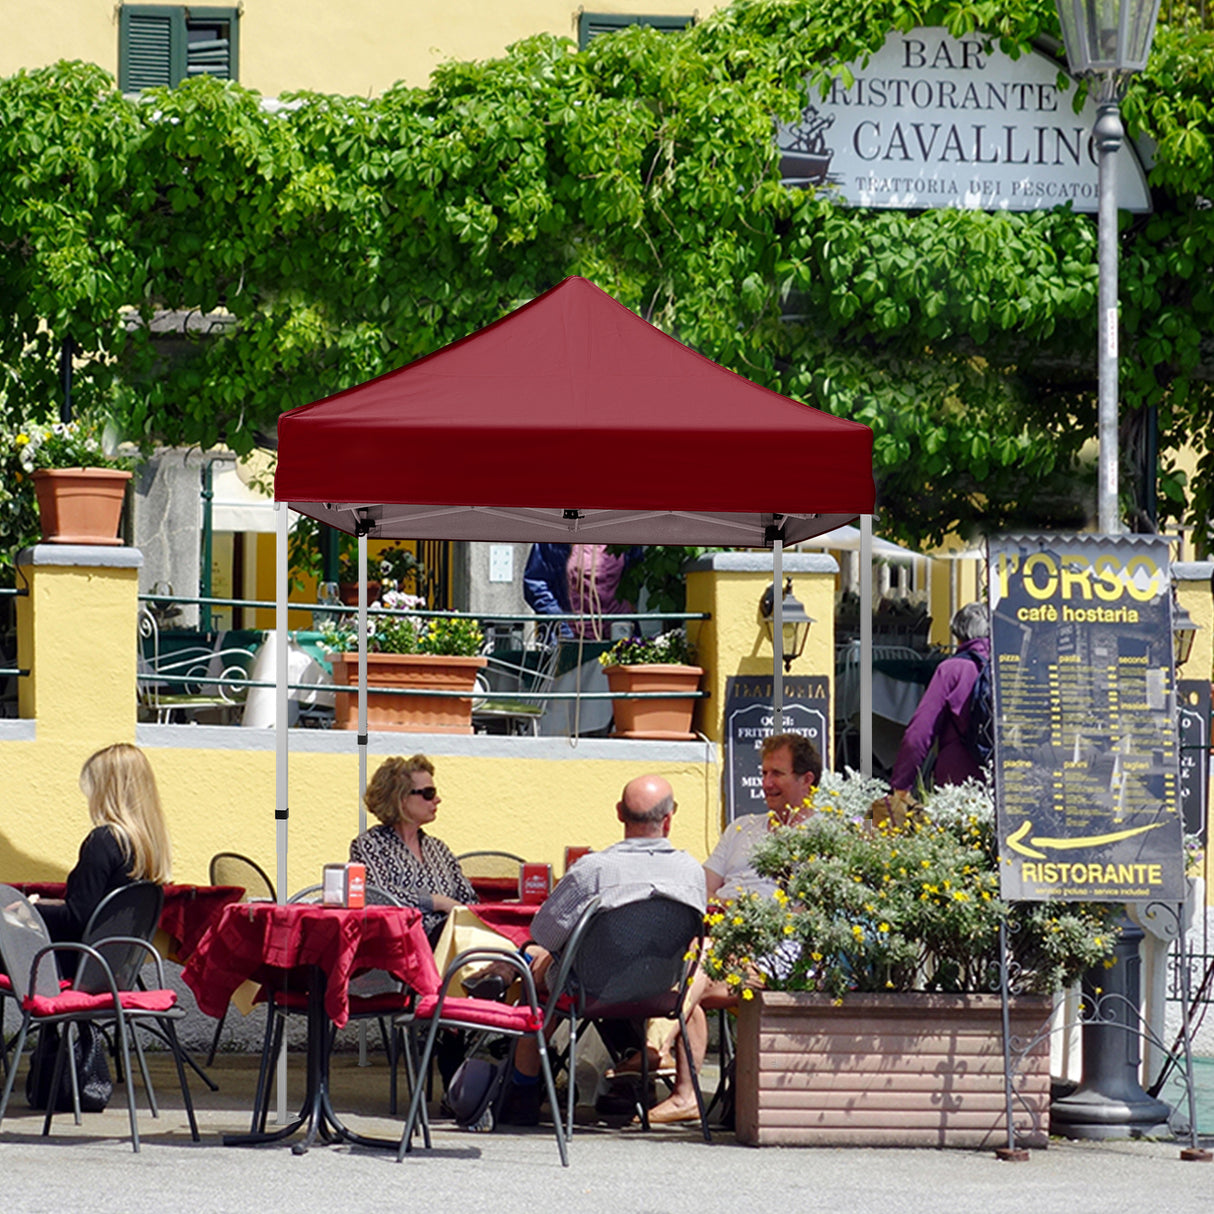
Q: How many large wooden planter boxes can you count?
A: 1